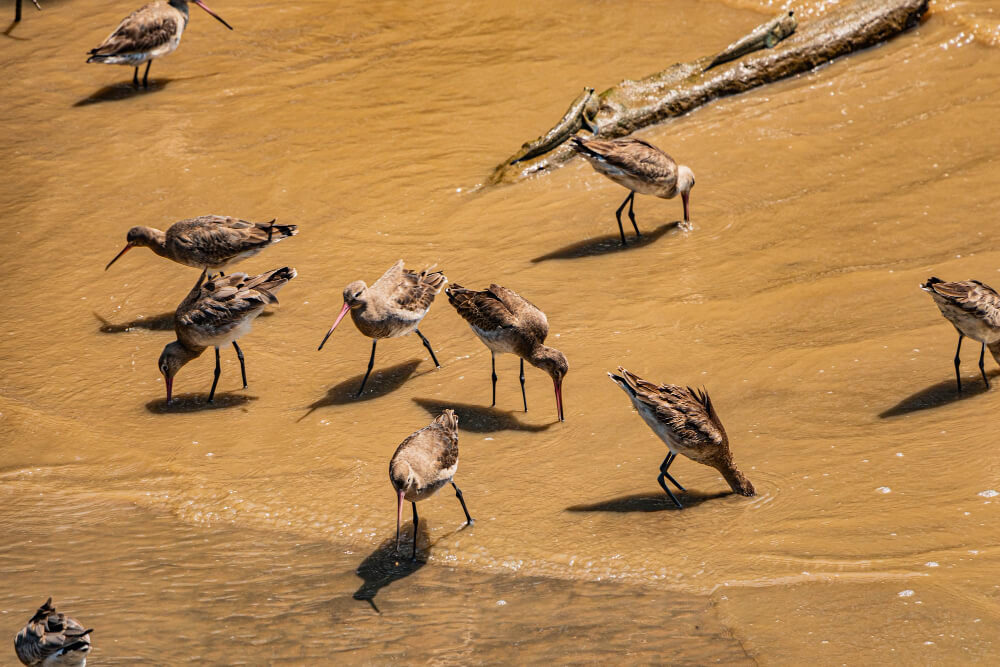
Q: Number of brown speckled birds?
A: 10